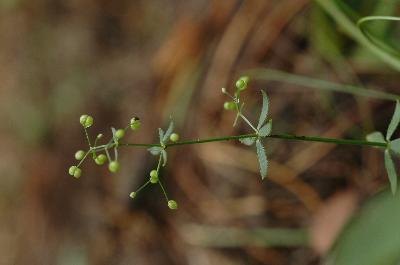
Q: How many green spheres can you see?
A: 13